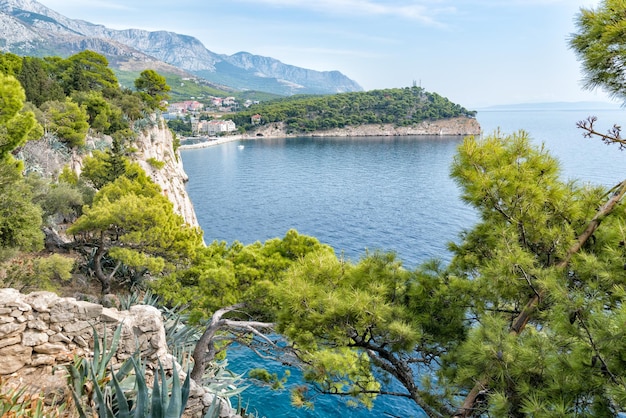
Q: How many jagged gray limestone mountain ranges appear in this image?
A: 1